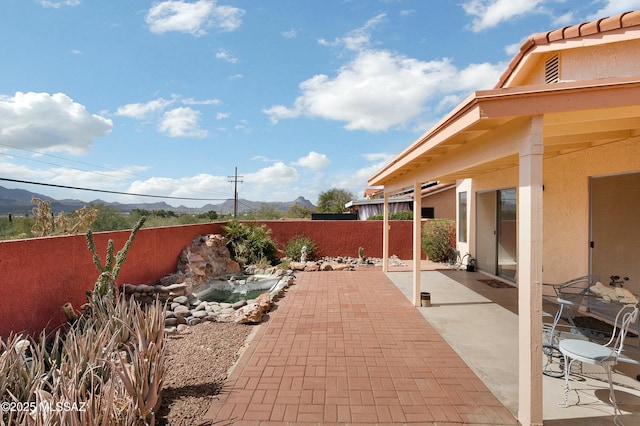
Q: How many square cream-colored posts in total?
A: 3